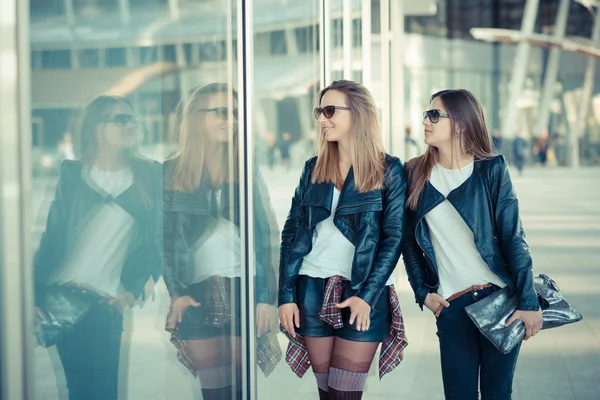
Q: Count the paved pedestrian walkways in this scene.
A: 1